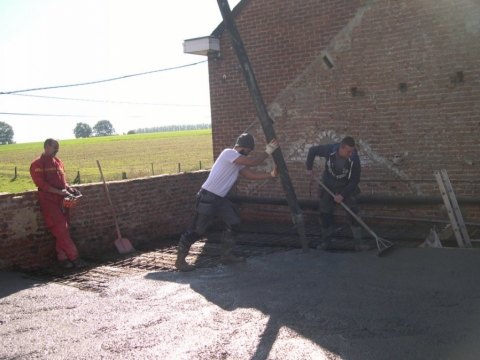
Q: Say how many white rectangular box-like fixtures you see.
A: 1